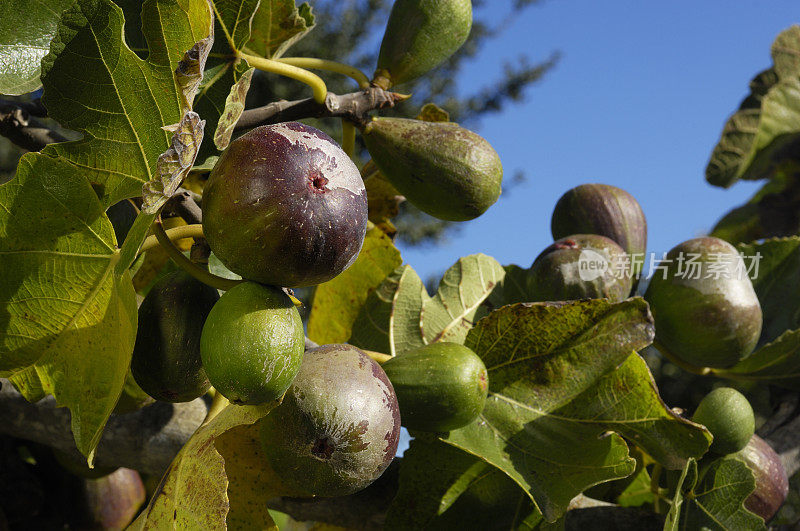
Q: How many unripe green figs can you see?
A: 5